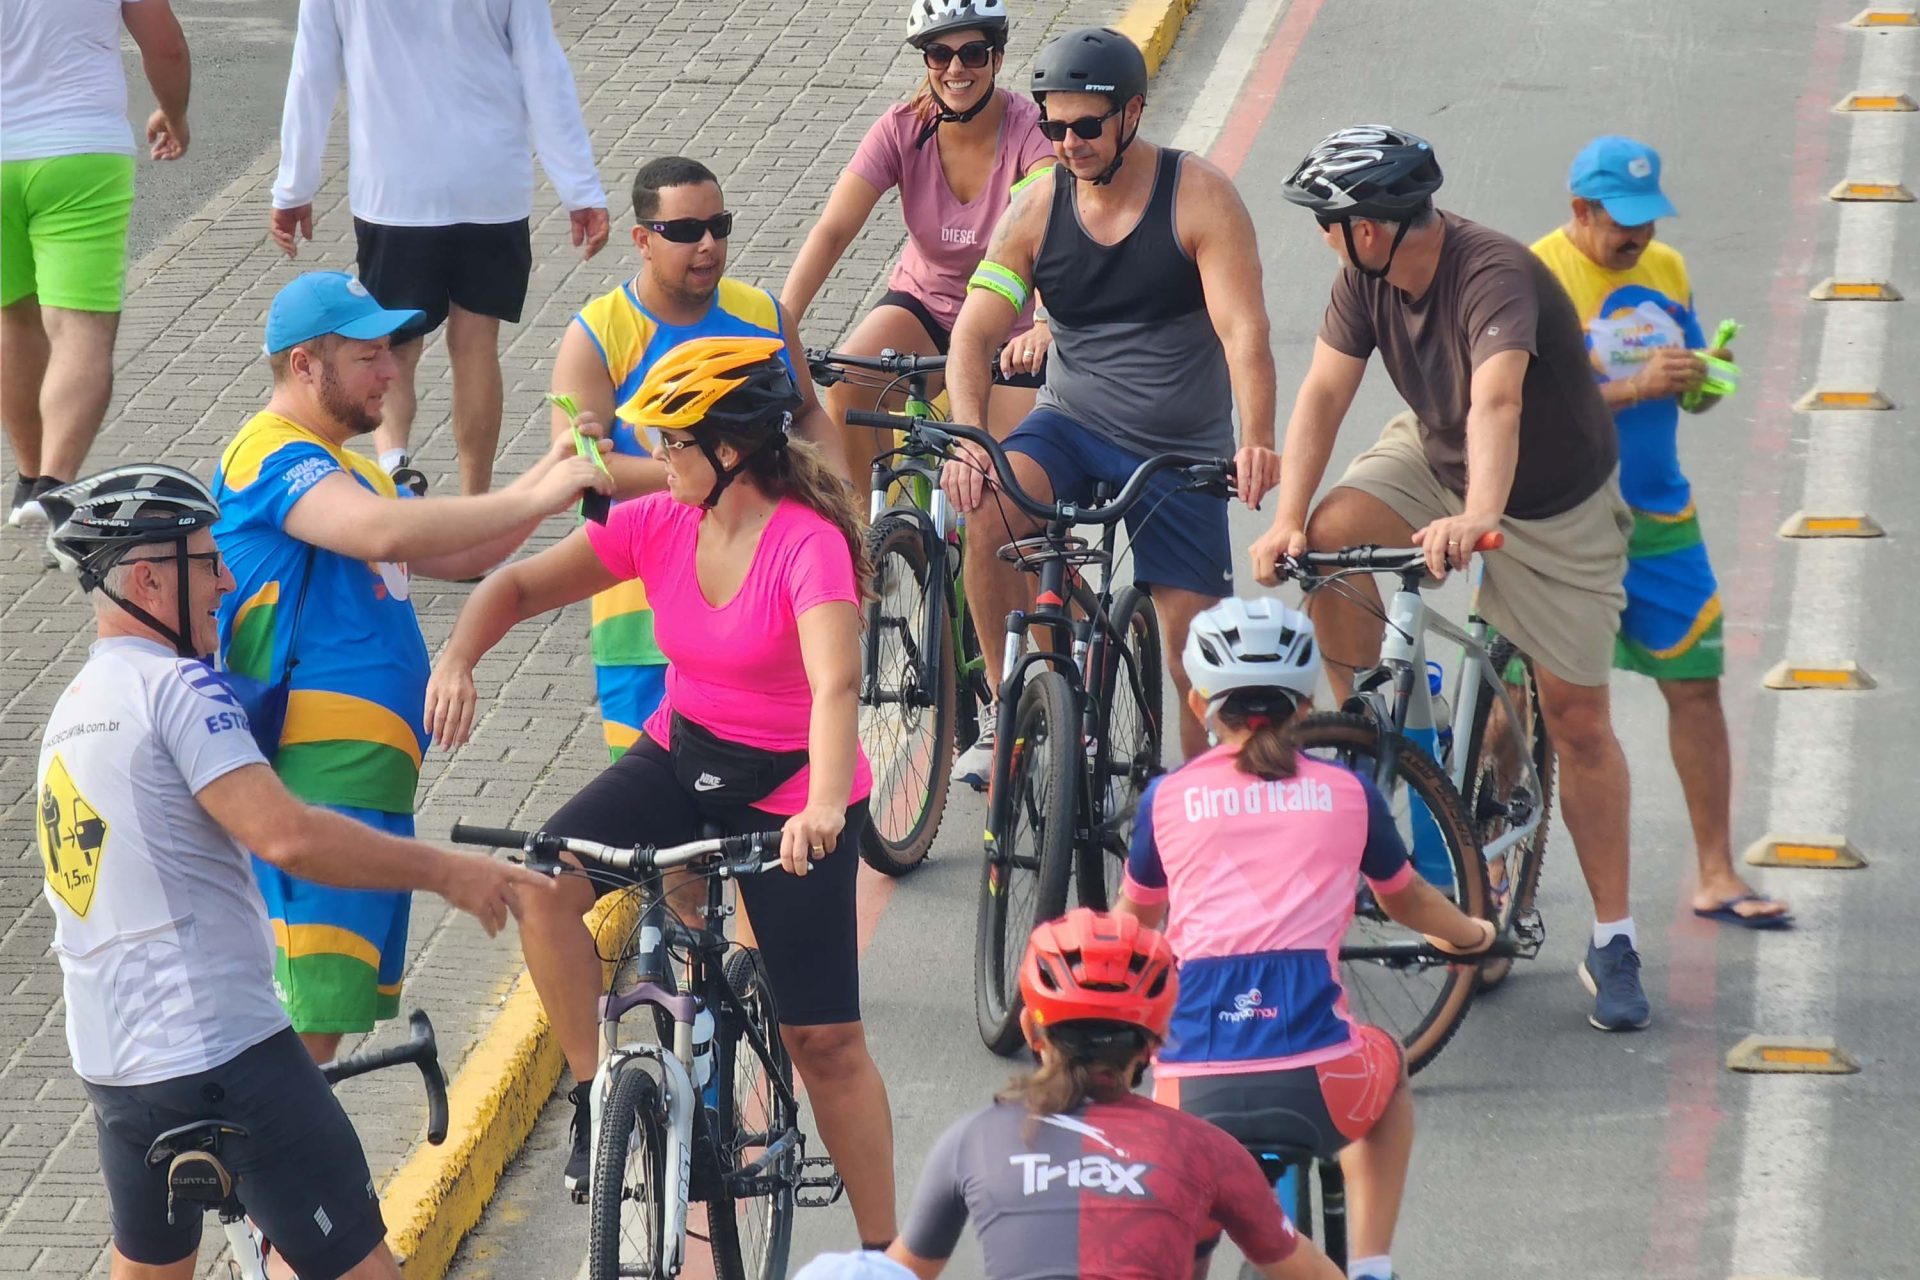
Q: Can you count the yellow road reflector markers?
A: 9